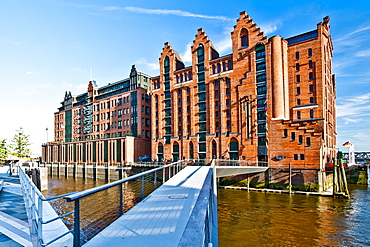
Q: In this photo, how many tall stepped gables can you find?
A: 3